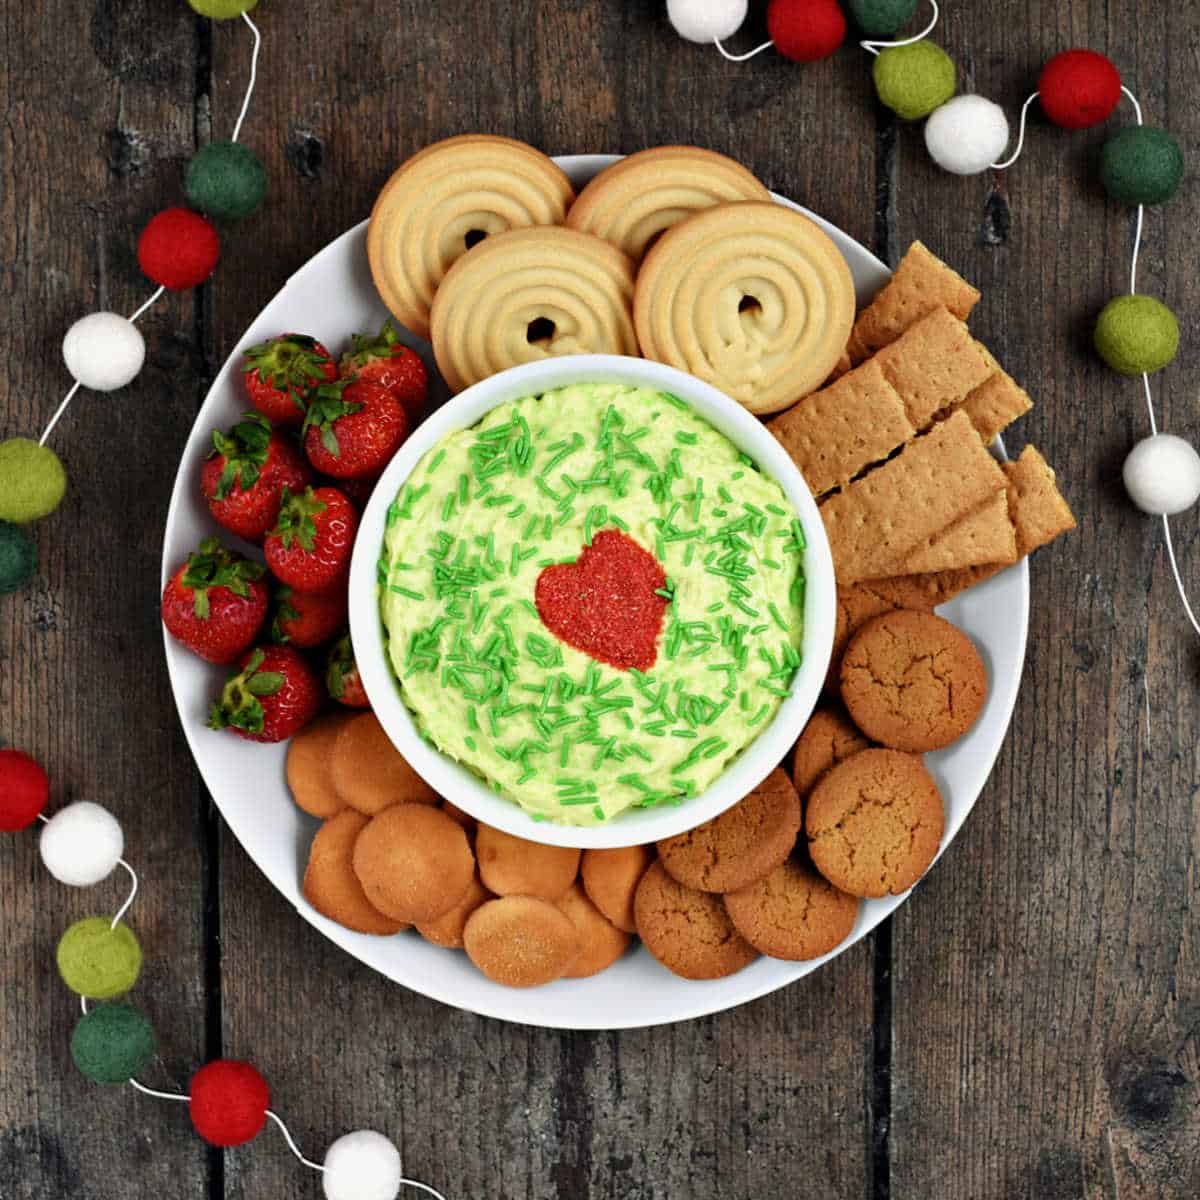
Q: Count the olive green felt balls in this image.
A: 5